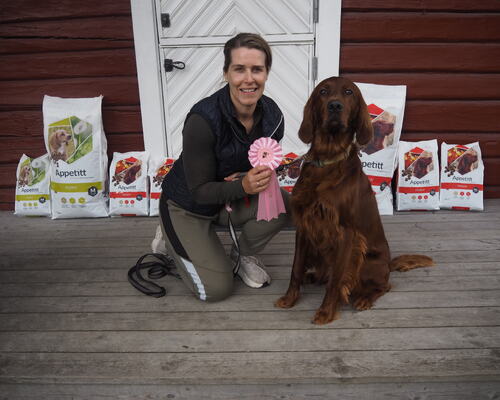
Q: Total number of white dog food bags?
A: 8